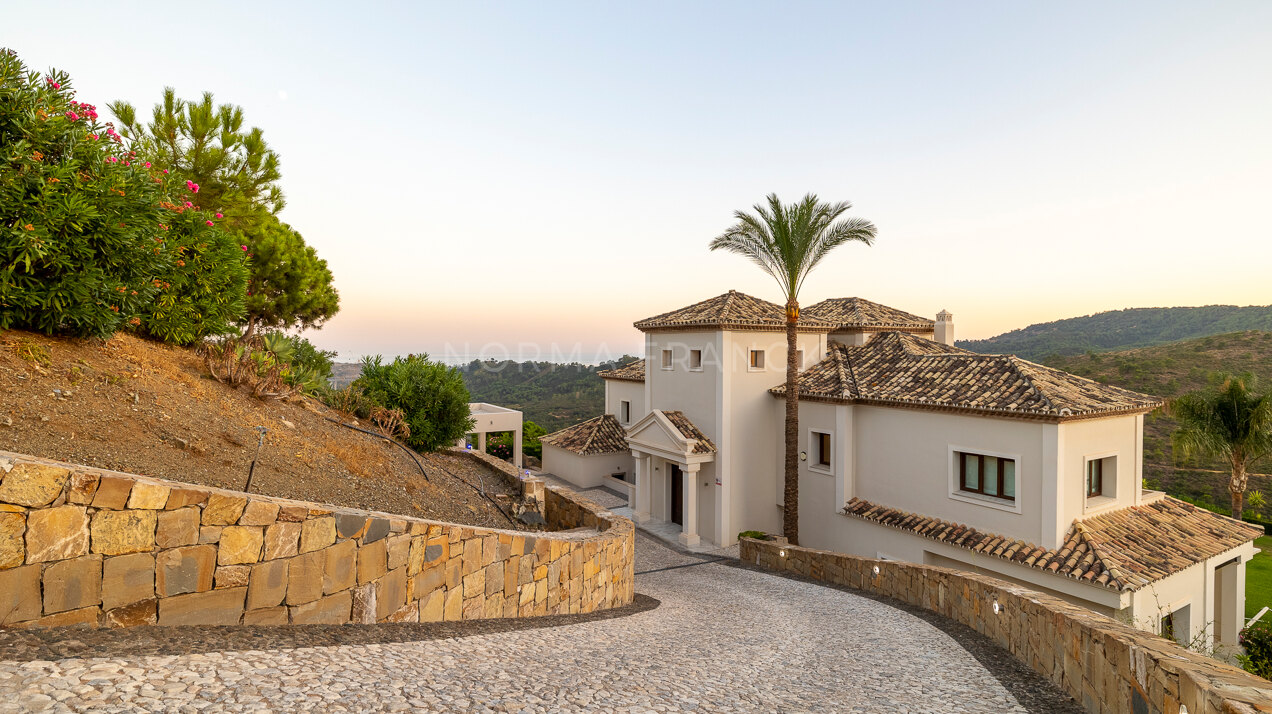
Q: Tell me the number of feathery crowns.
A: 2